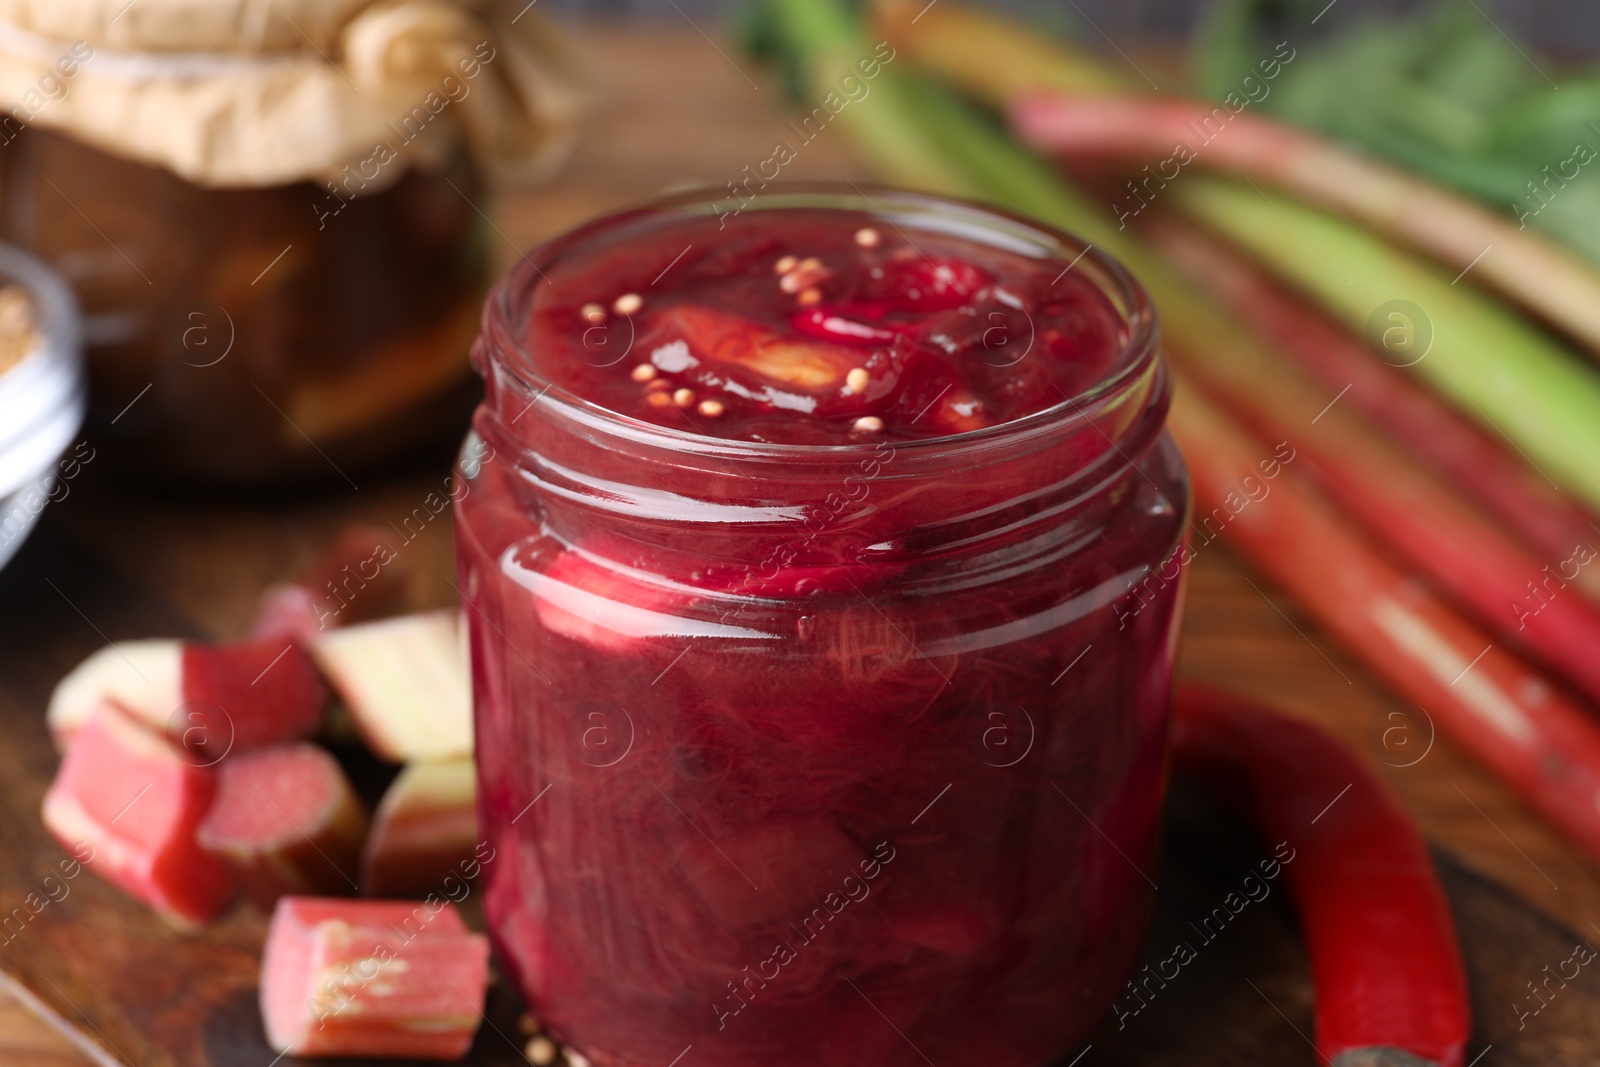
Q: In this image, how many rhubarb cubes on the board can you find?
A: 7